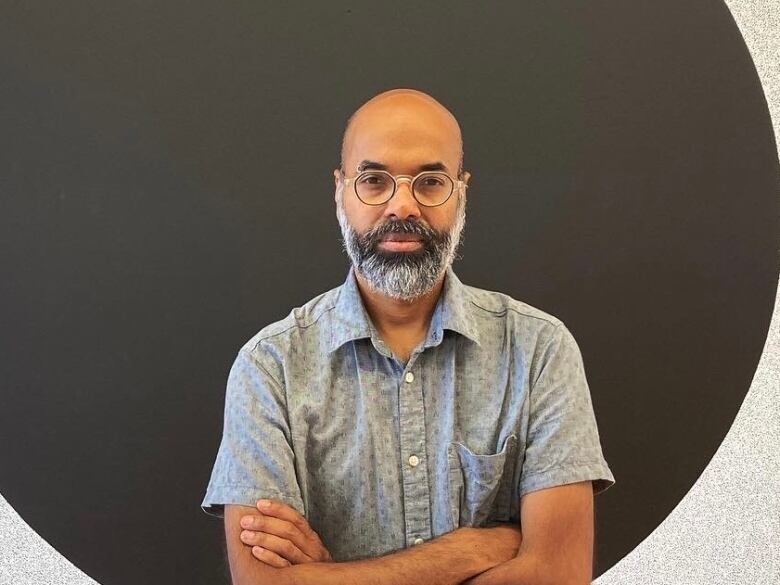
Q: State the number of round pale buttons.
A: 3